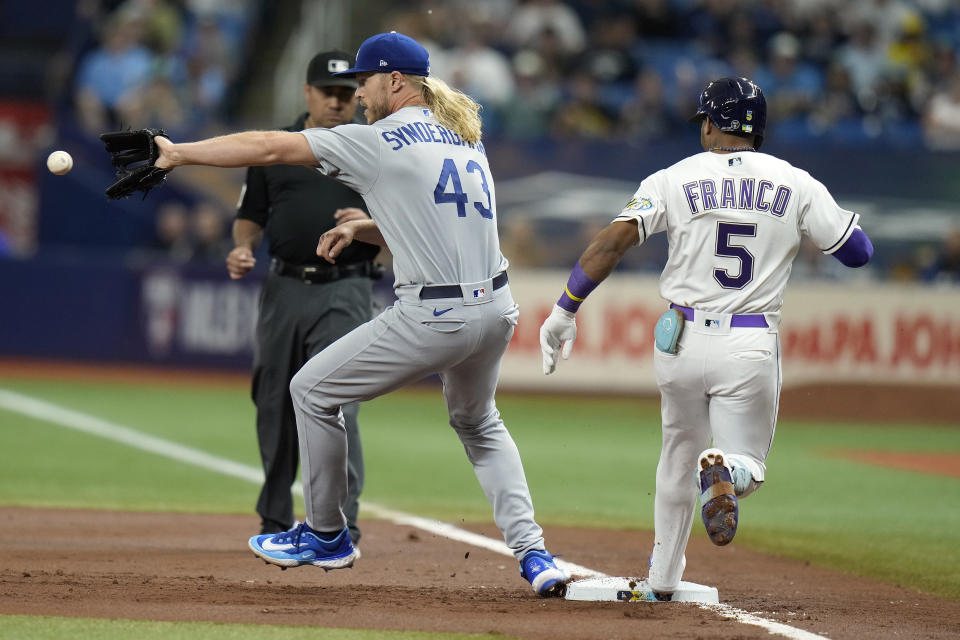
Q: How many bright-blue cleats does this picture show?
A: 2